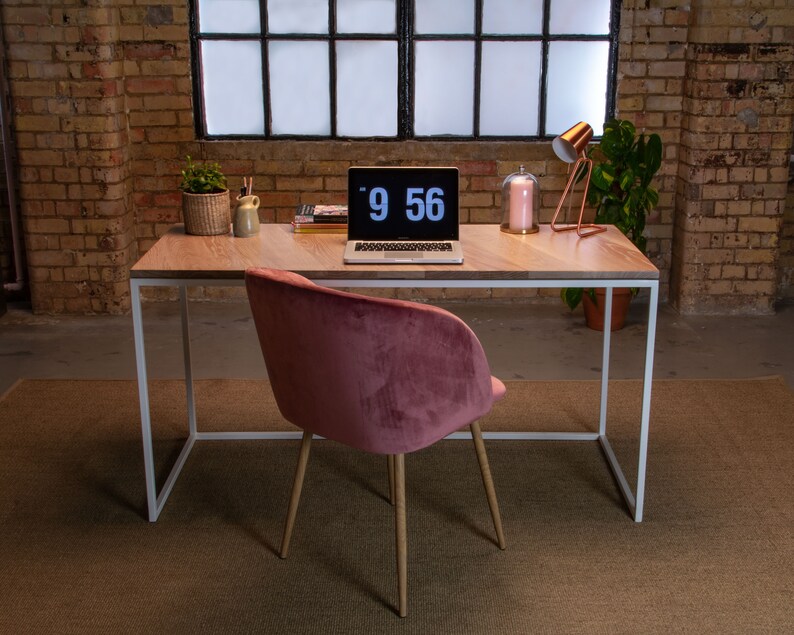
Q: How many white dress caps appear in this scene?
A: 0